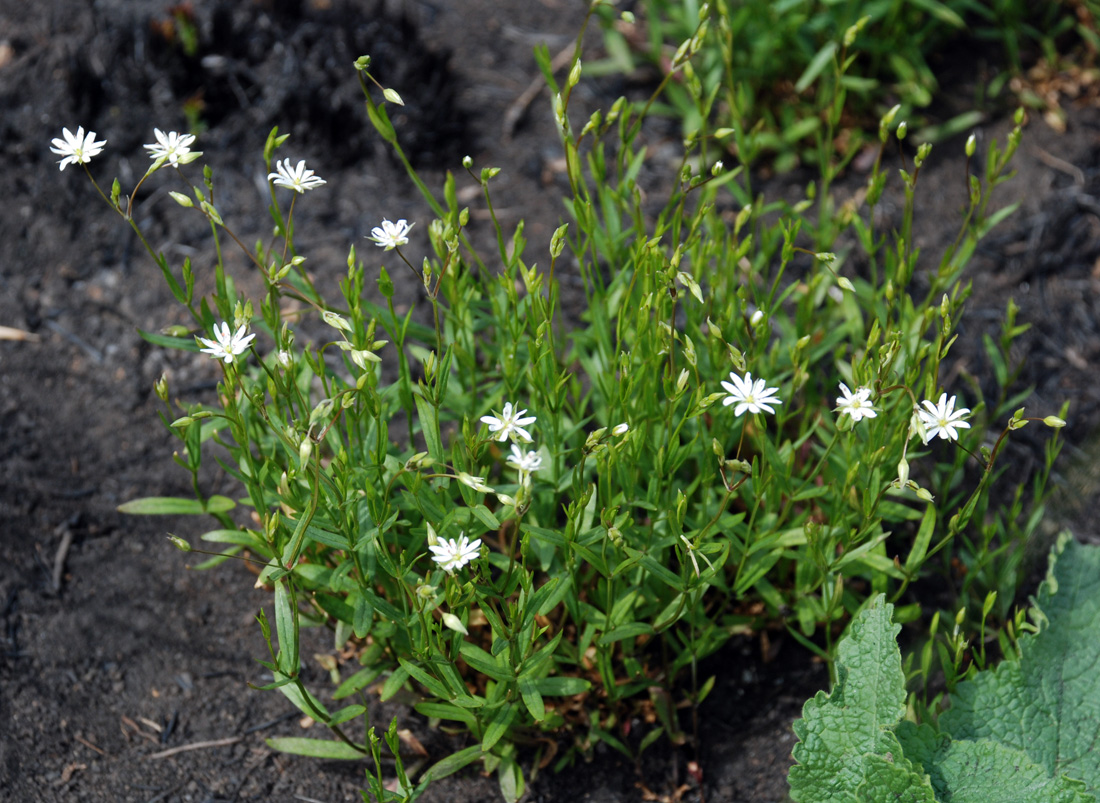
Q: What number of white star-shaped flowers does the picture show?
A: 11